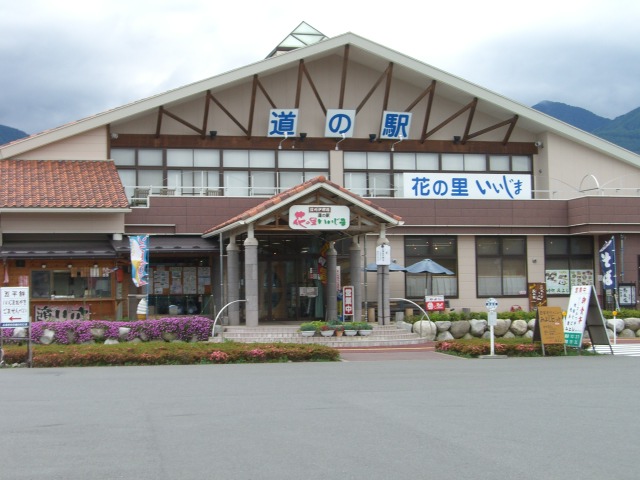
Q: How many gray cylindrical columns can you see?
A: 5